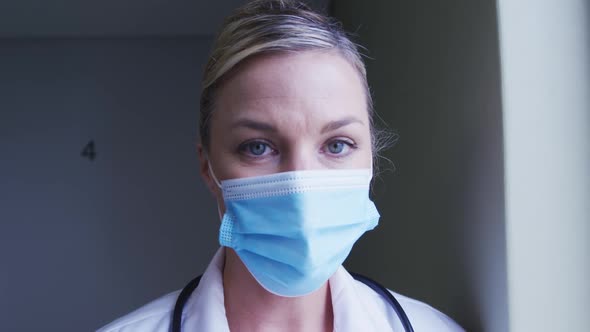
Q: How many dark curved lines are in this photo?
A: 2